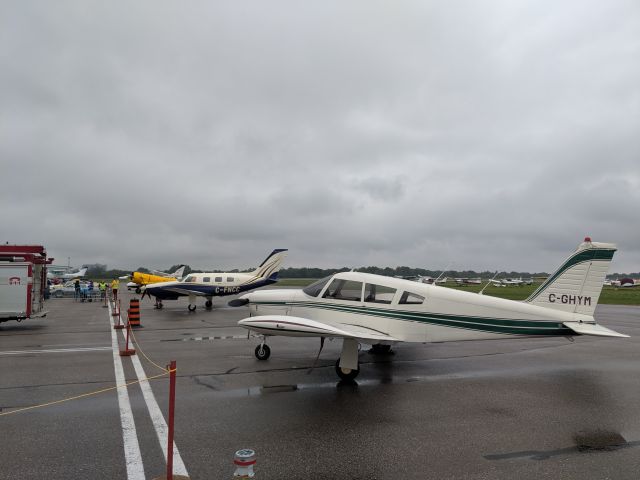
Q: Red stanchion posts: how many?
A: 5